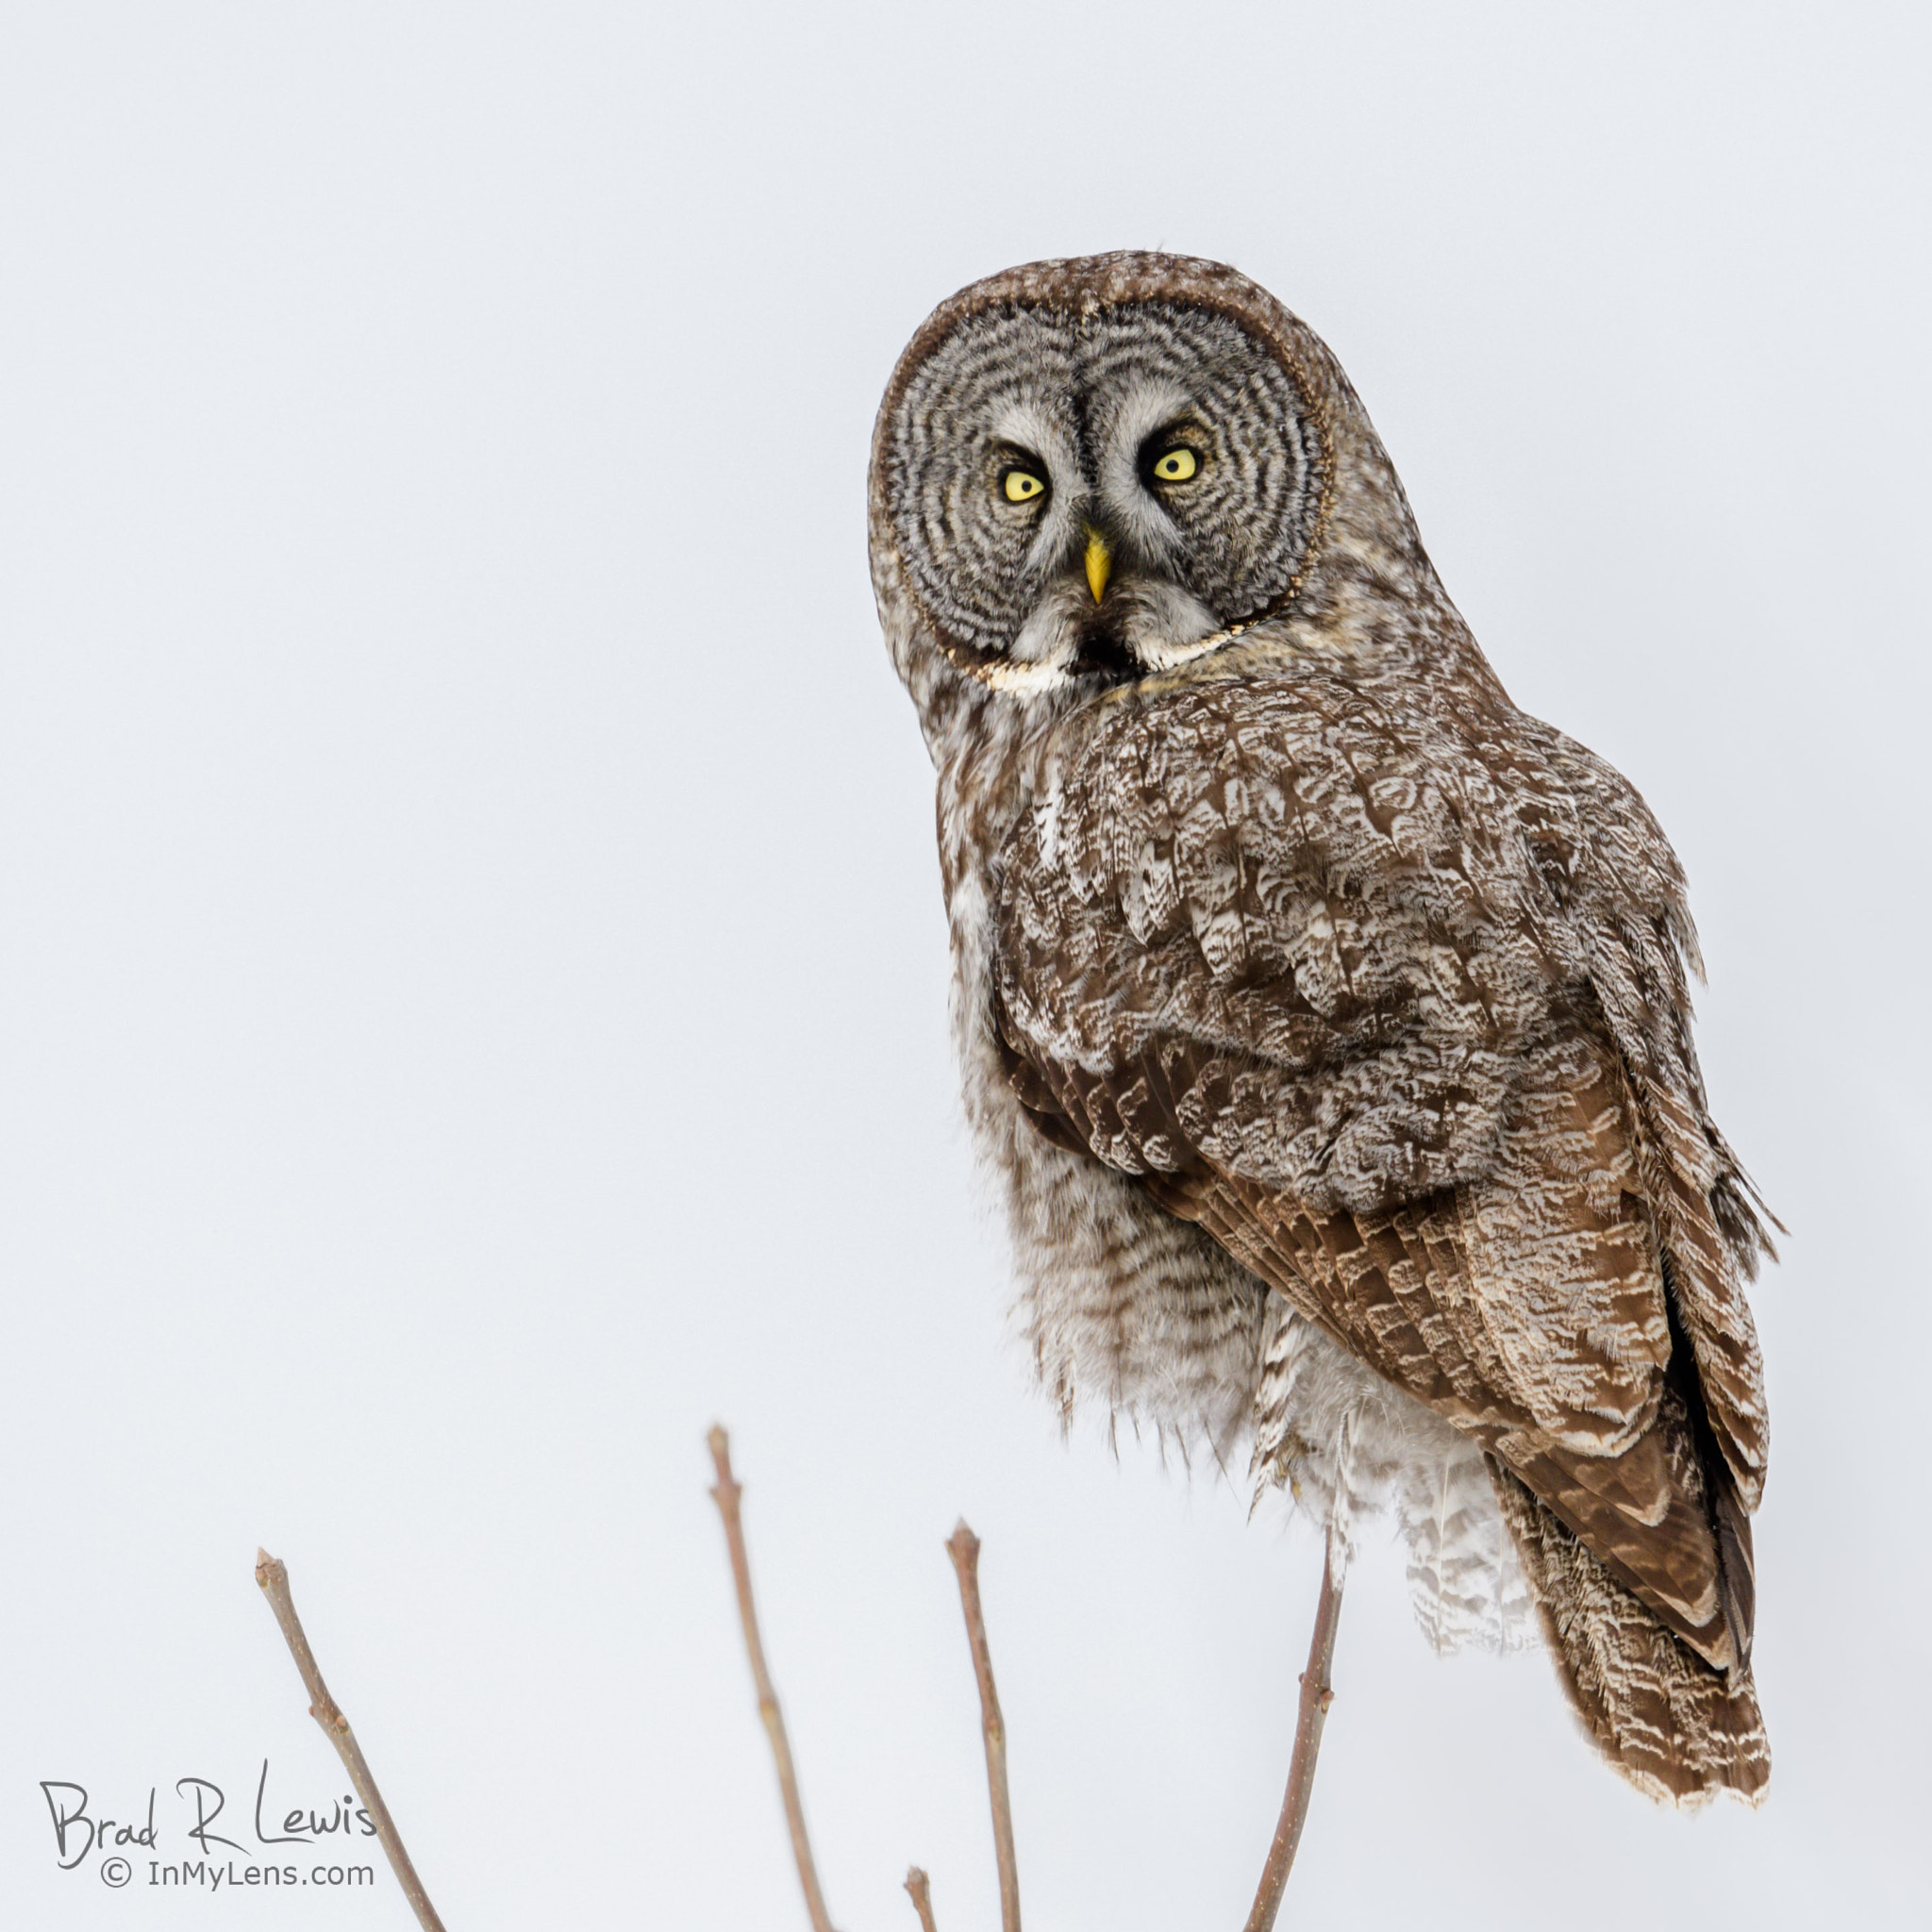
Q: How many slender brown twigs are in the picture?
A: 5